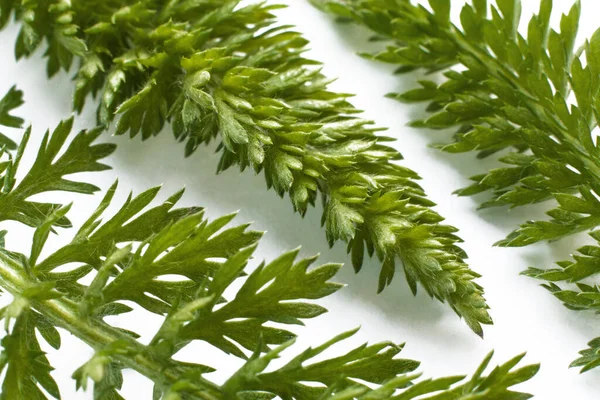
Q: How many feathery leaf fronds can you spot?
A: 3